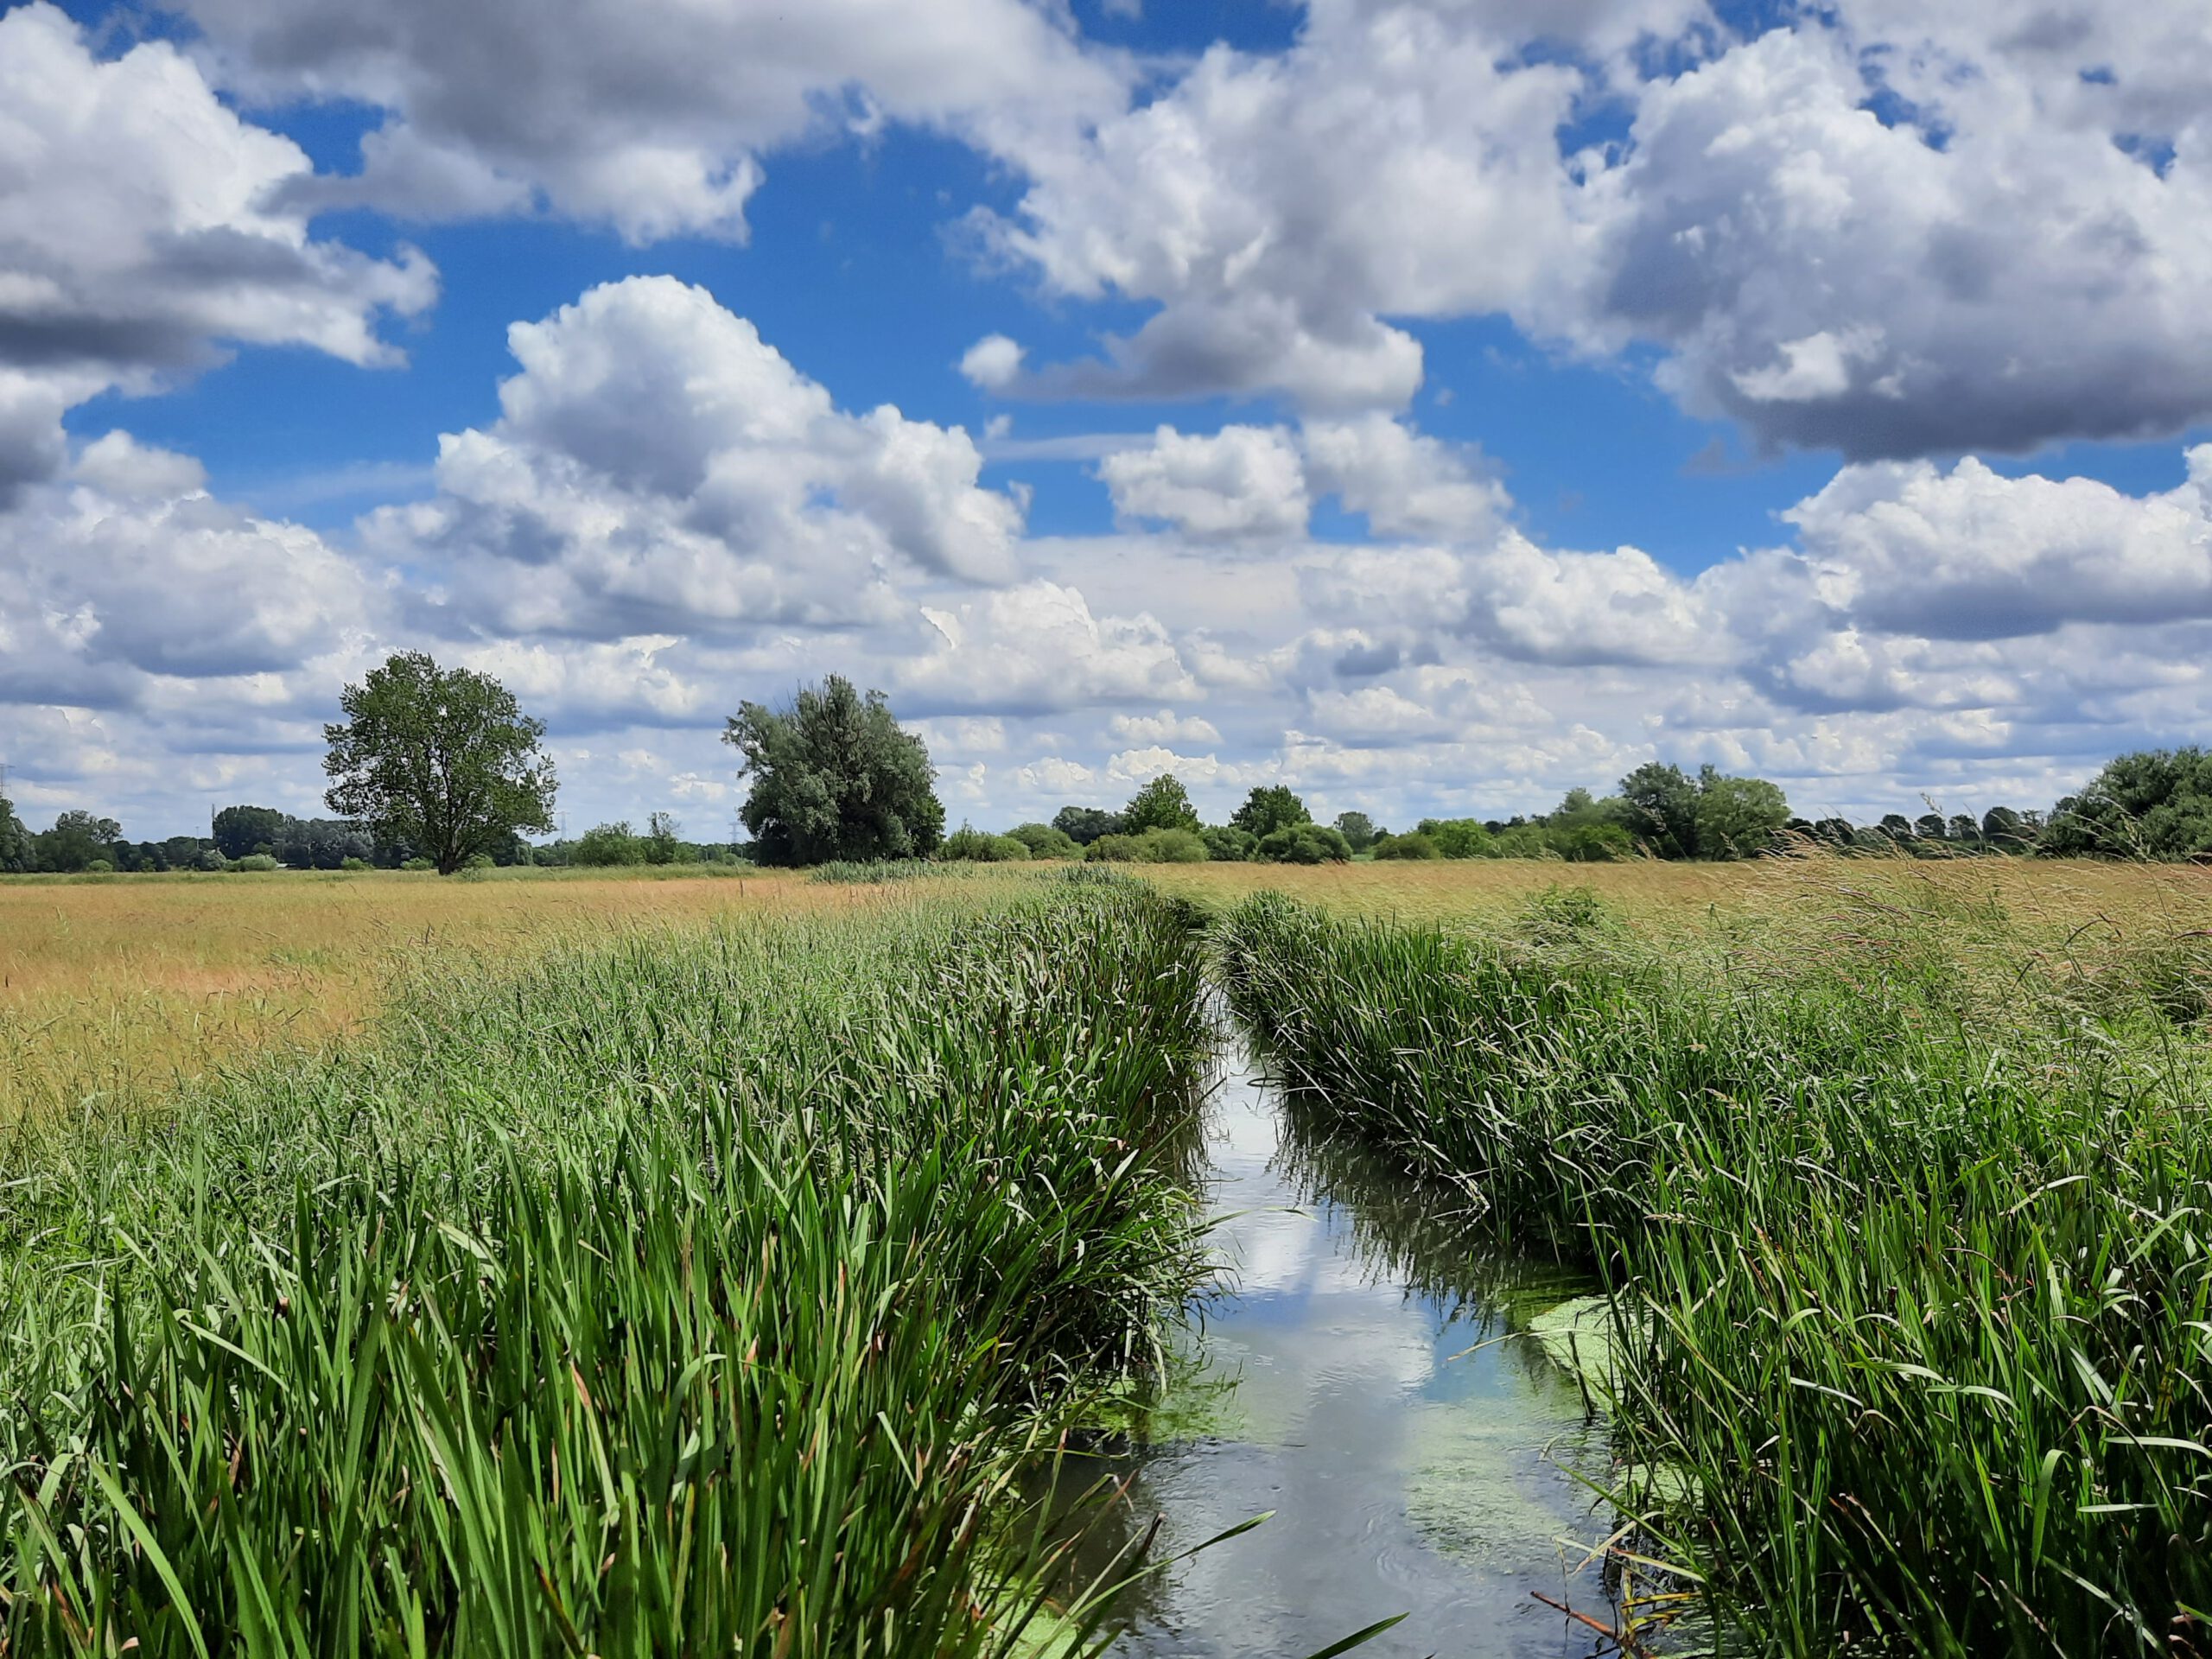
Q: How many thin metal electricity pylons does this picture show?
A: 3